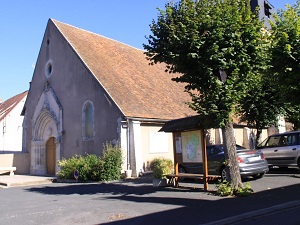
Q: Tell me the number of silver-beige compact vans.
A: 1